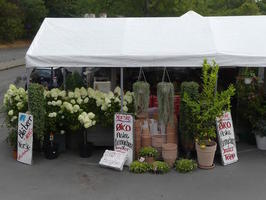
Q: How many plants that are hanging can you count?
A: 2